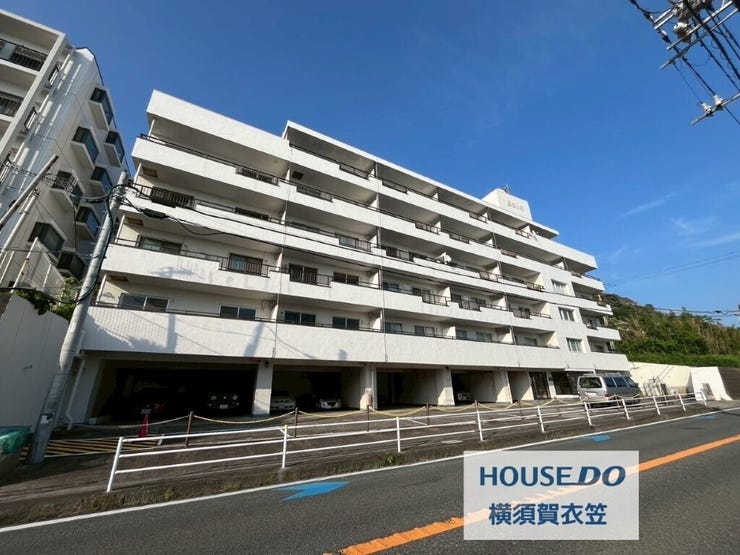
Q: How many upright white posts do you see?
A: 10